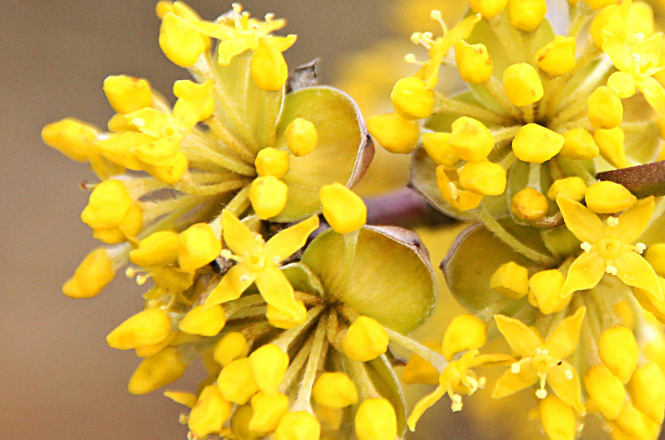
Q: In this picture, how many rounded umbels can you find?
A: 4